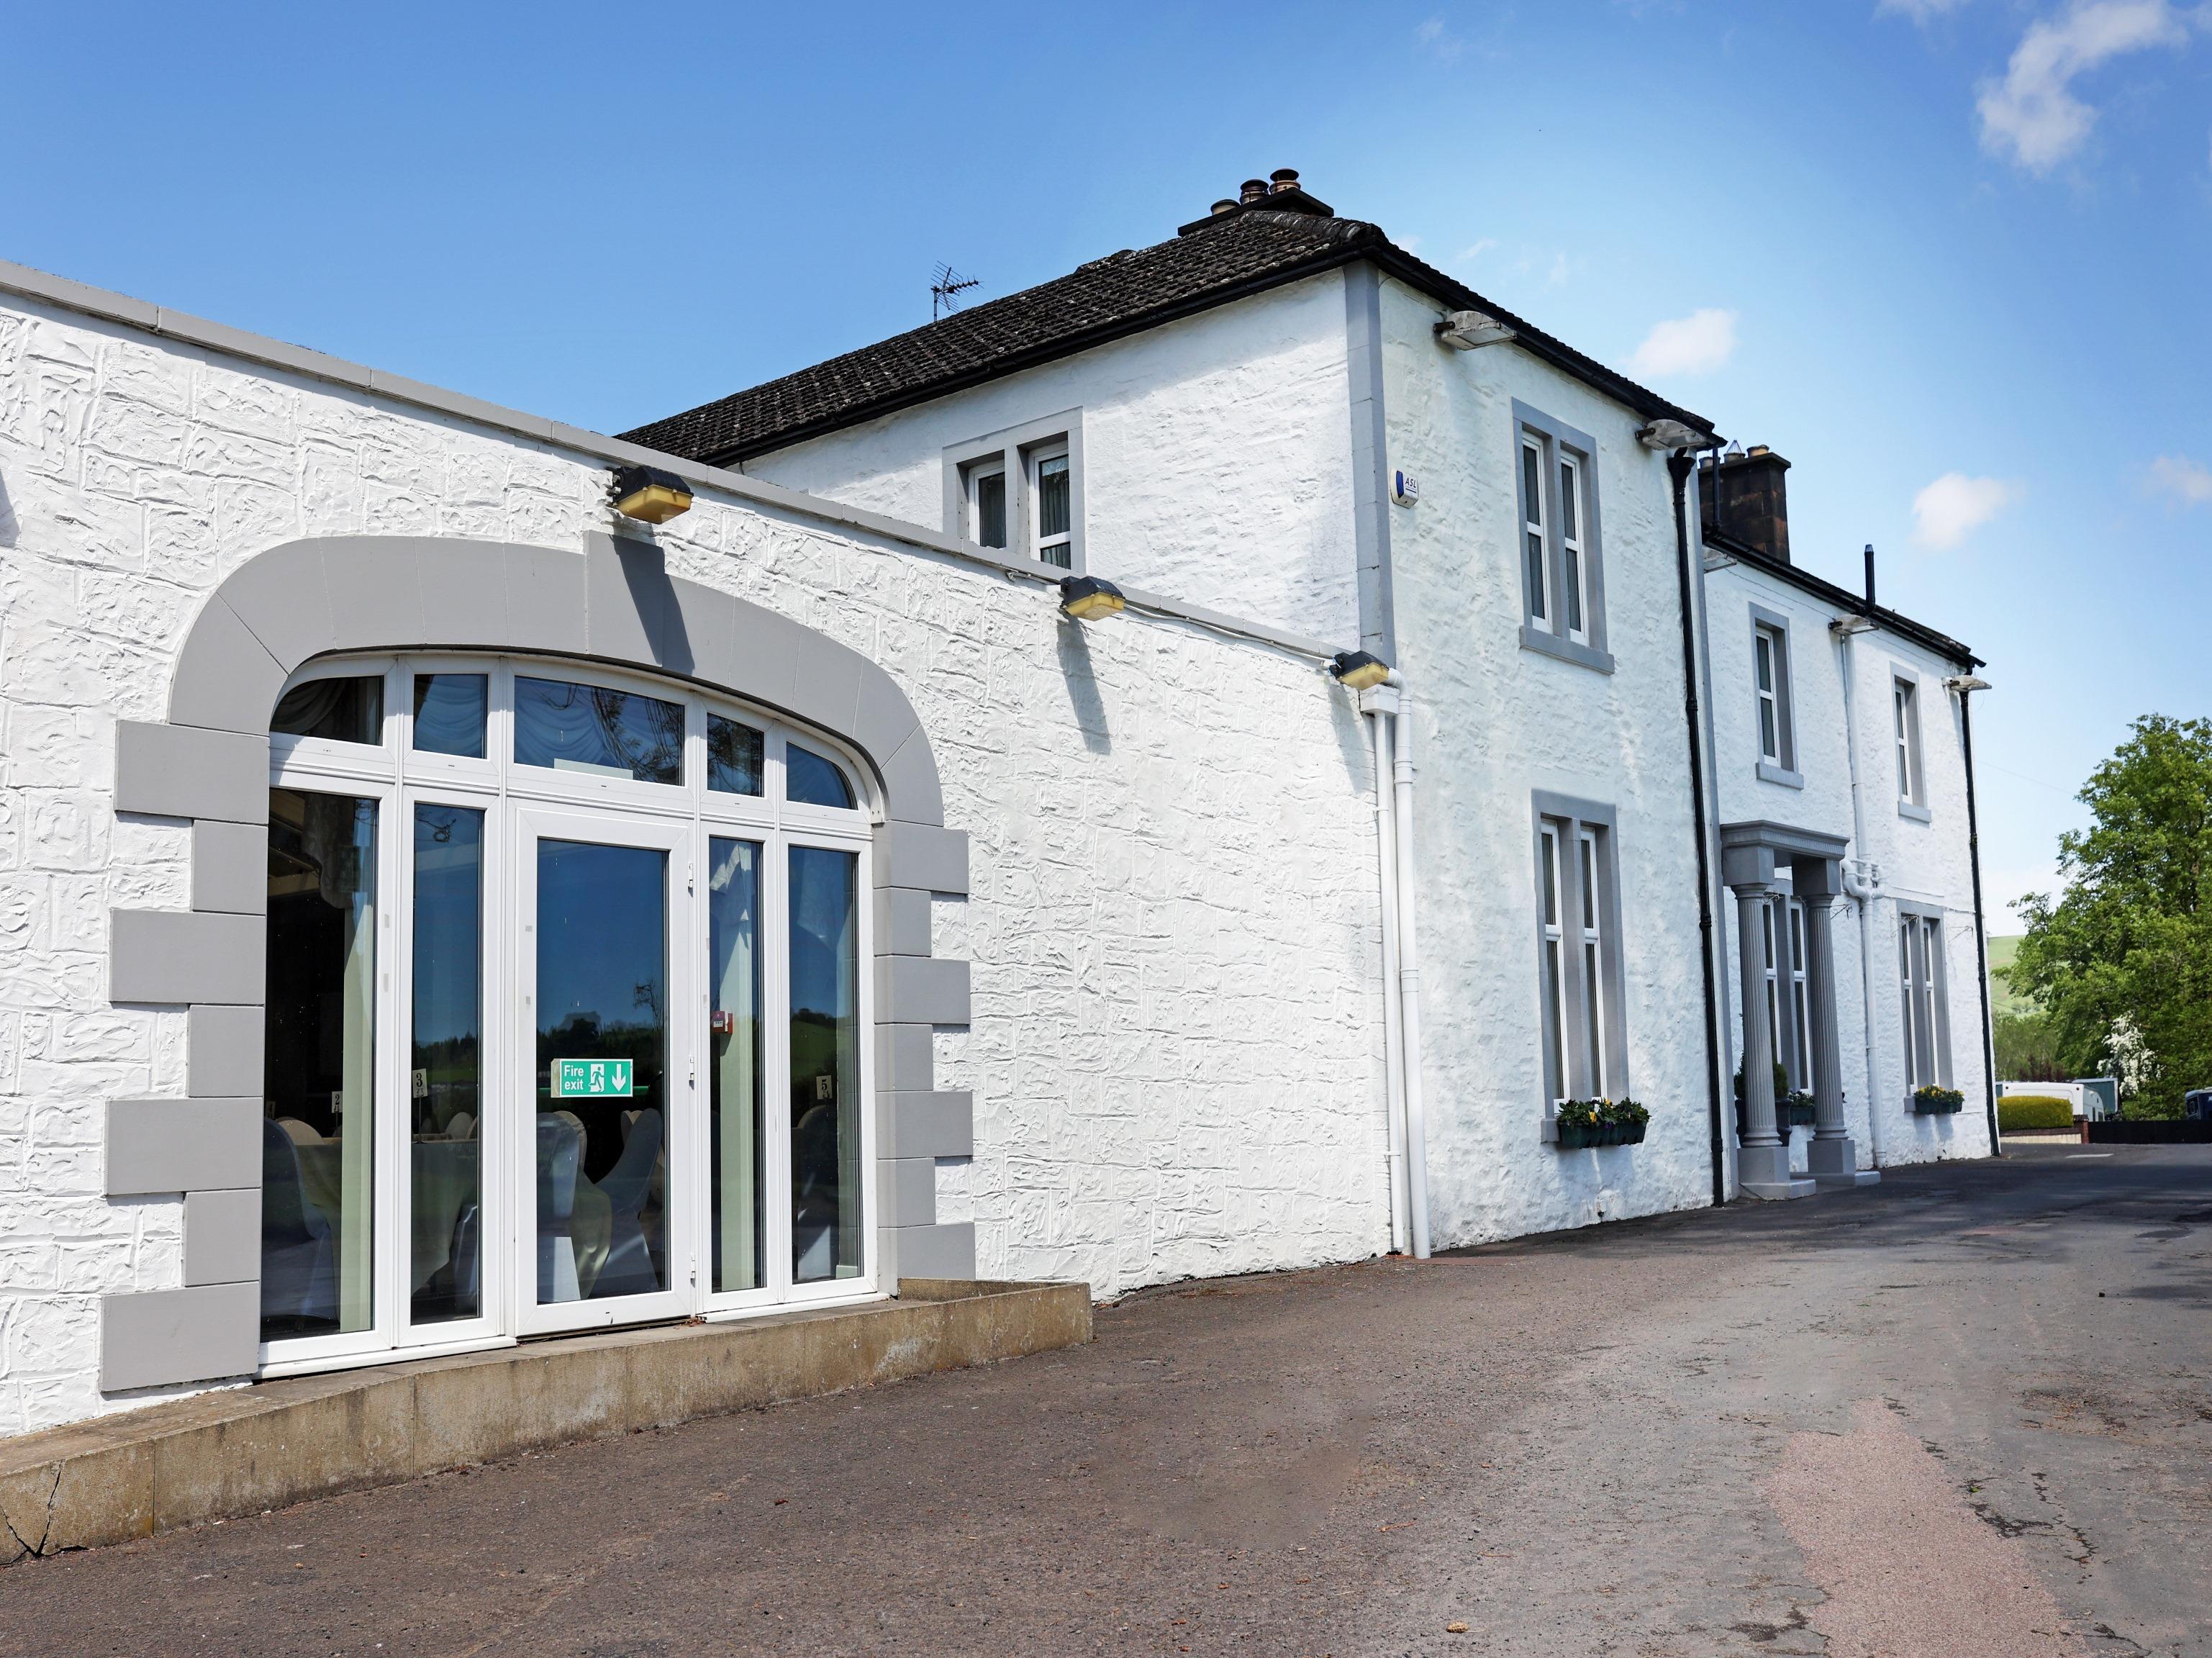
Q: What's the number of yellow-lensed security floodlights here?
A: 3